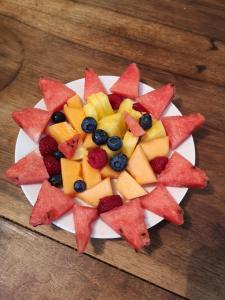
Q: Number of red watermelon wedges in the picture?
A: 12